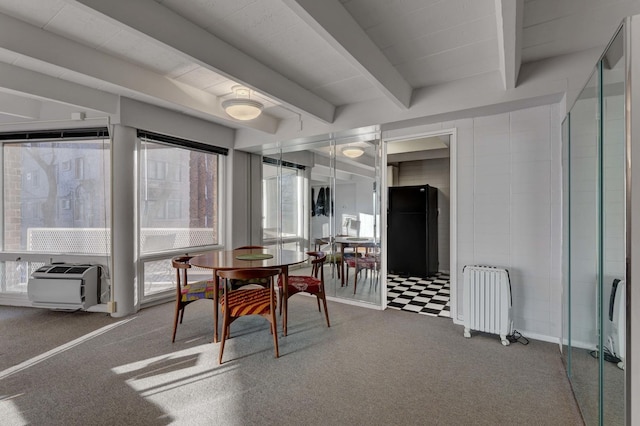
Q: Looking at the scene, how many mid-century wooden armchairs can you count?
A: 4